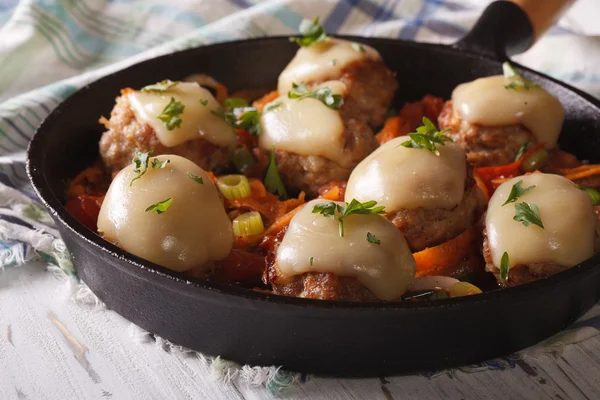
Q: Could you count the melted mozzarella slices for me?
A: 8